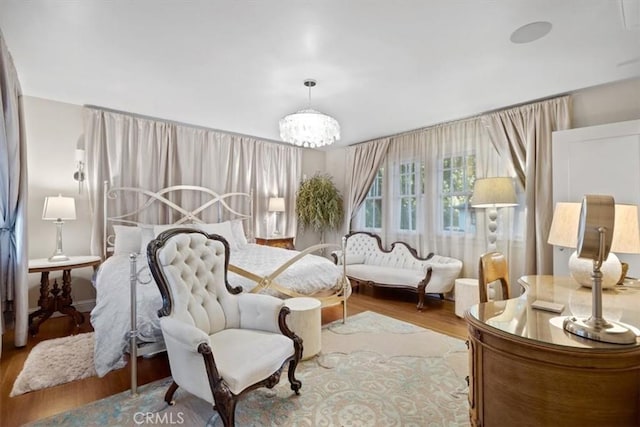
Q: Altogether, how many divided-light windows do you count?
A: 3